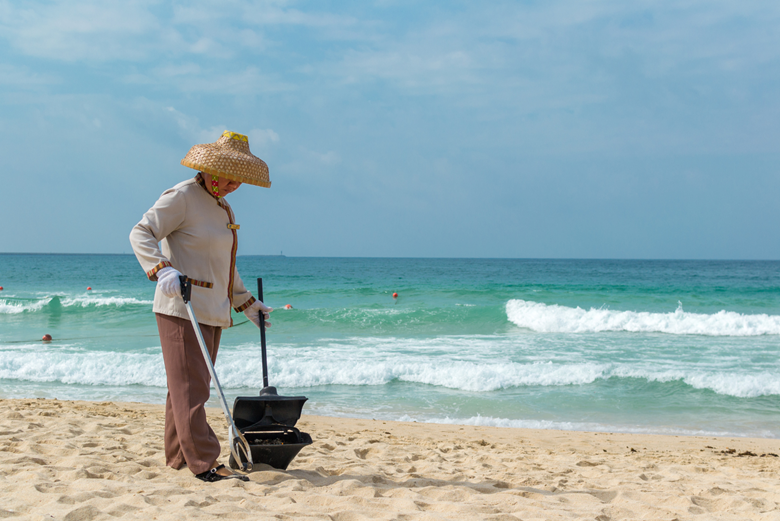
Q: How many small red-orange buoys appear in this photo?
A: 5